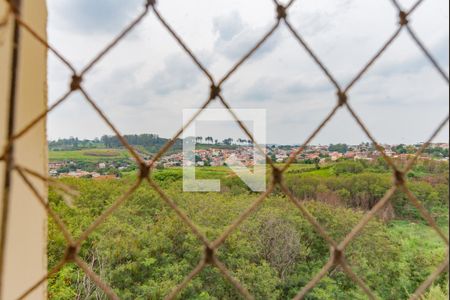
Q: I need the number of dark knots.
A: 12